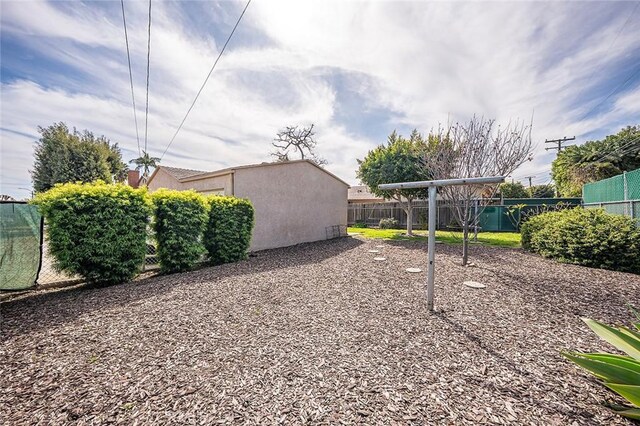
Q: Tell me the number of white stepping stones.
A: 5